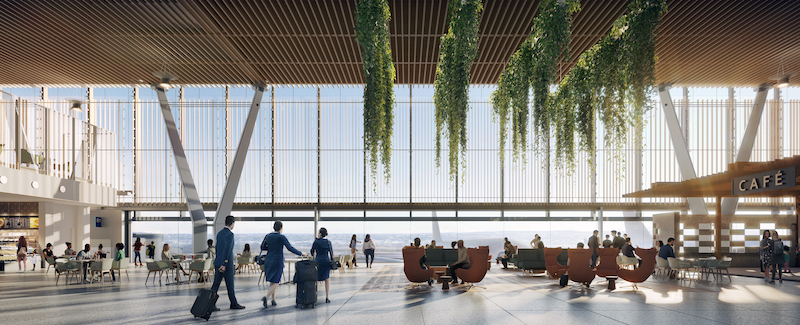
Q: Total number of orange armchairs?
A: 6